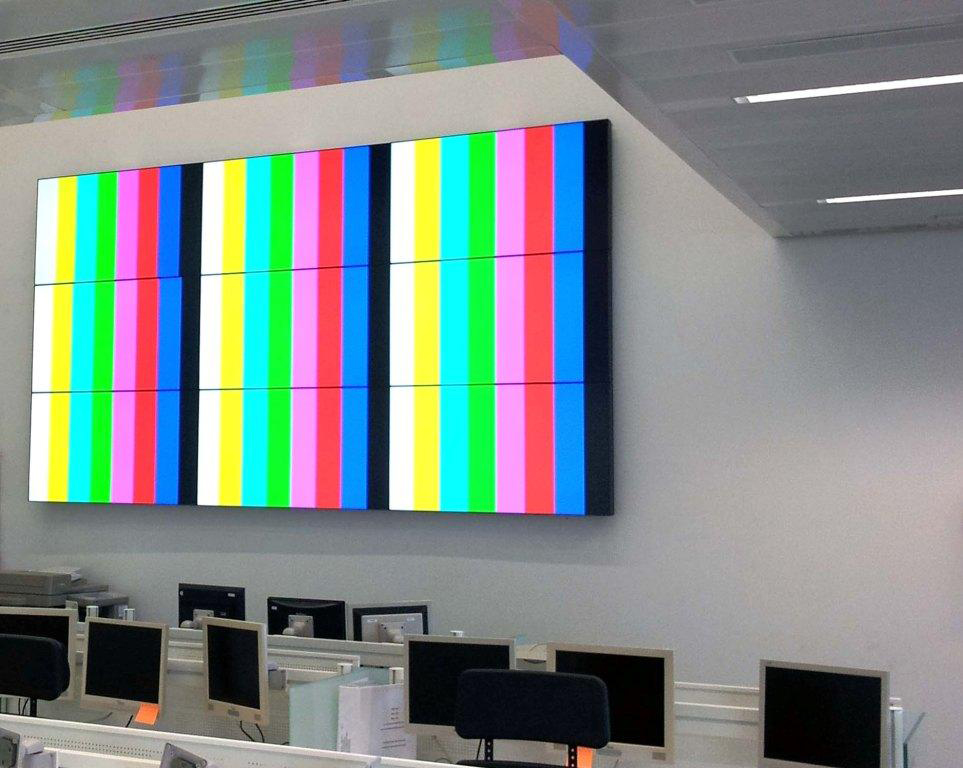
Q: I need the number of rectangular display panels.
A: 9